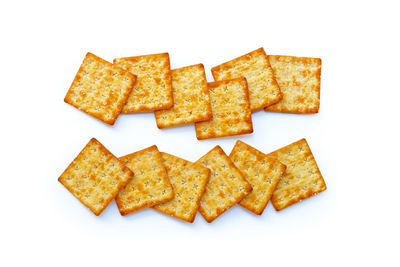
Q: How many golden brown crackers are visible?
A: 12